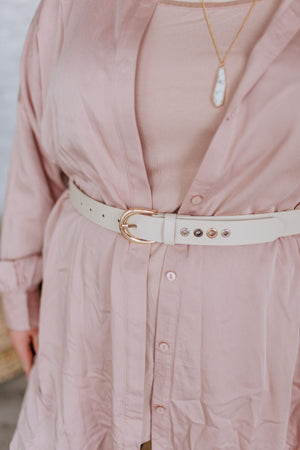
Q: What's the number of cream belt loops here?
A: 1